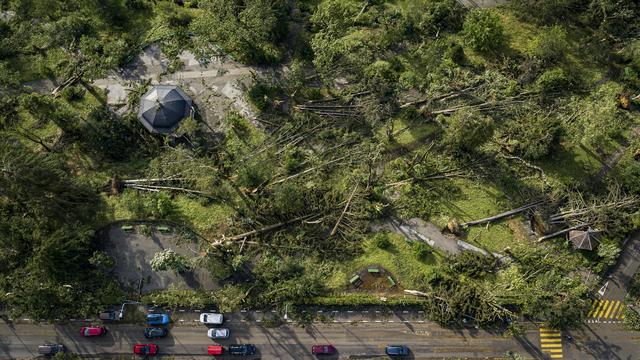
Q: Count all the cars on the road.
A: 12